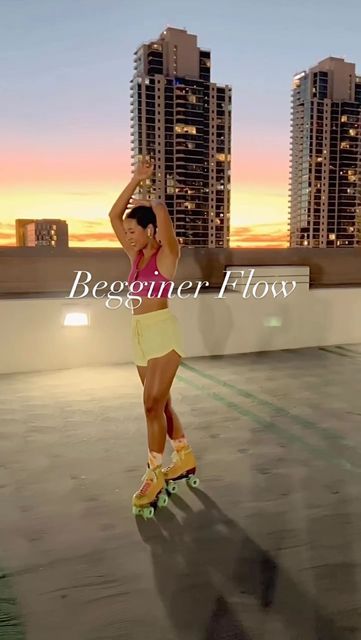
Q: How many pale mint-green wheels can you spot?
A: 5